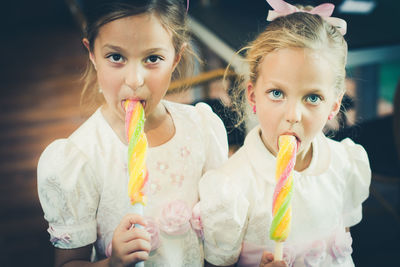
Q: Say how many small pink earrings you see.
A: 2